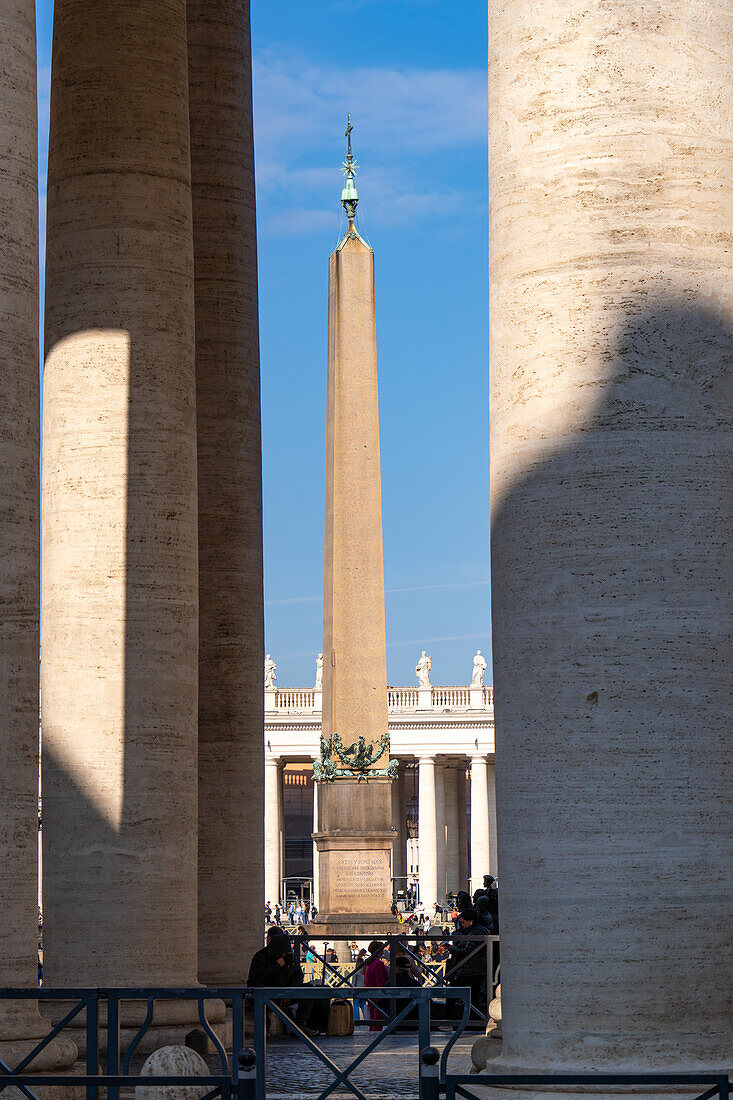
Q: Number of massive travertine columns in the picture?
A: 4